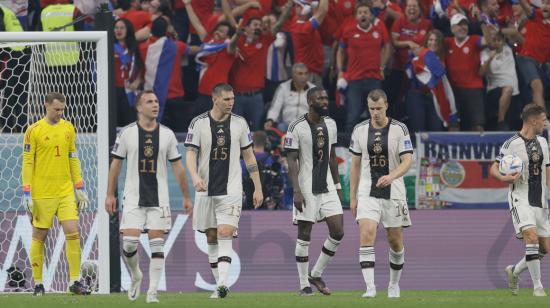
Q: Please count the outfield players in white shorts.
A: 5